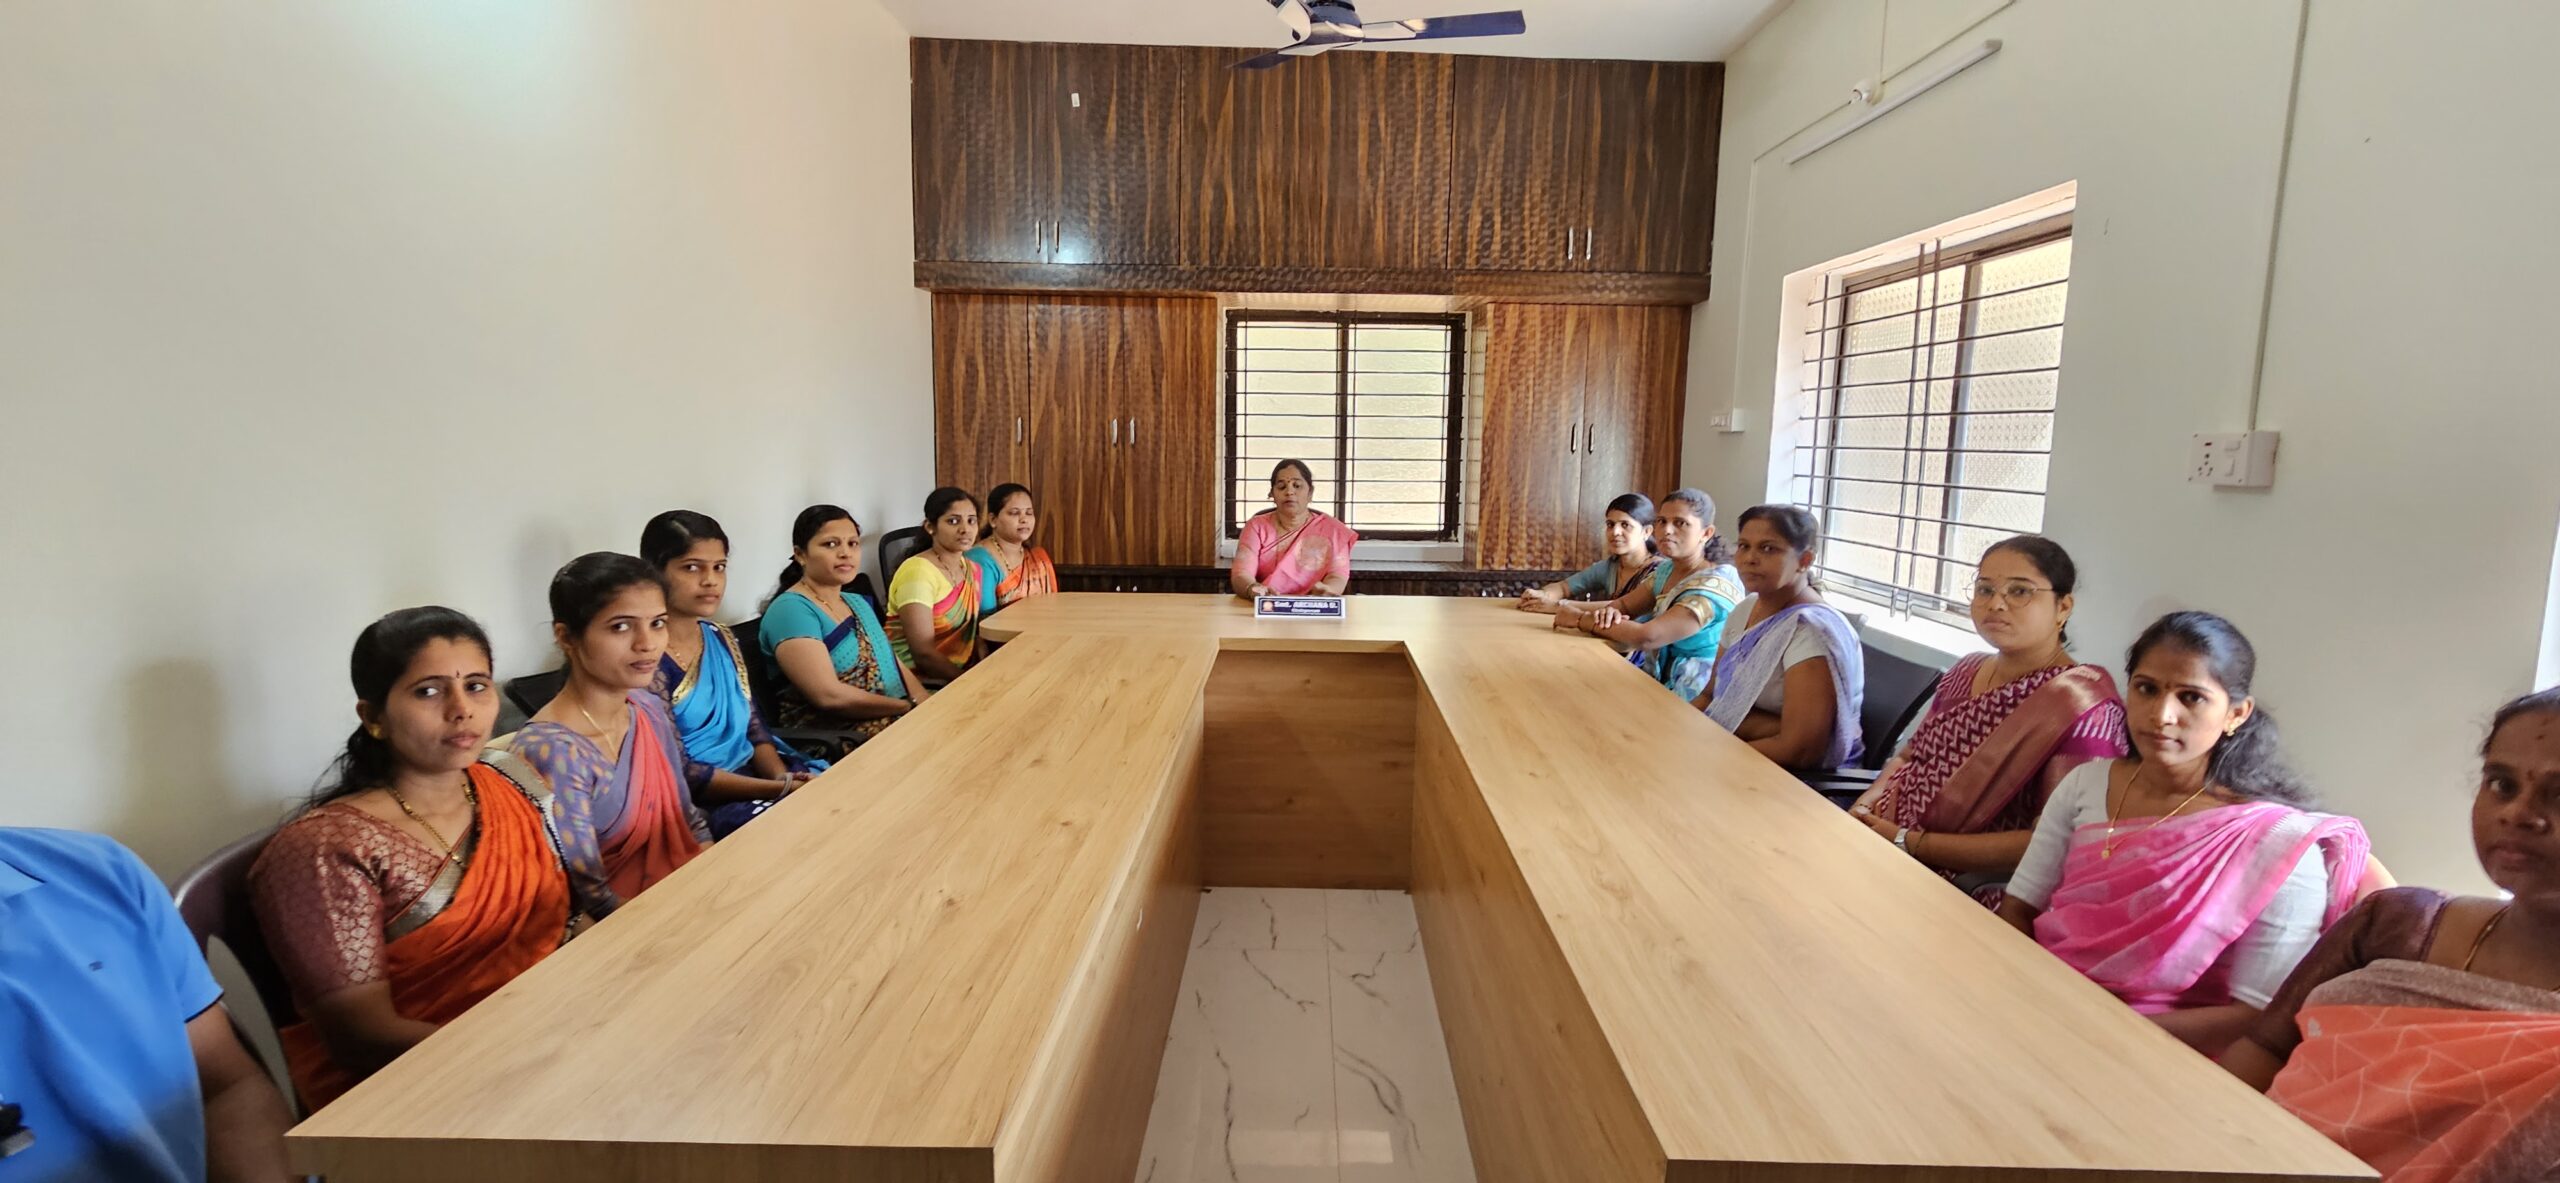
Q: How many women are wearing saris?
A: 13